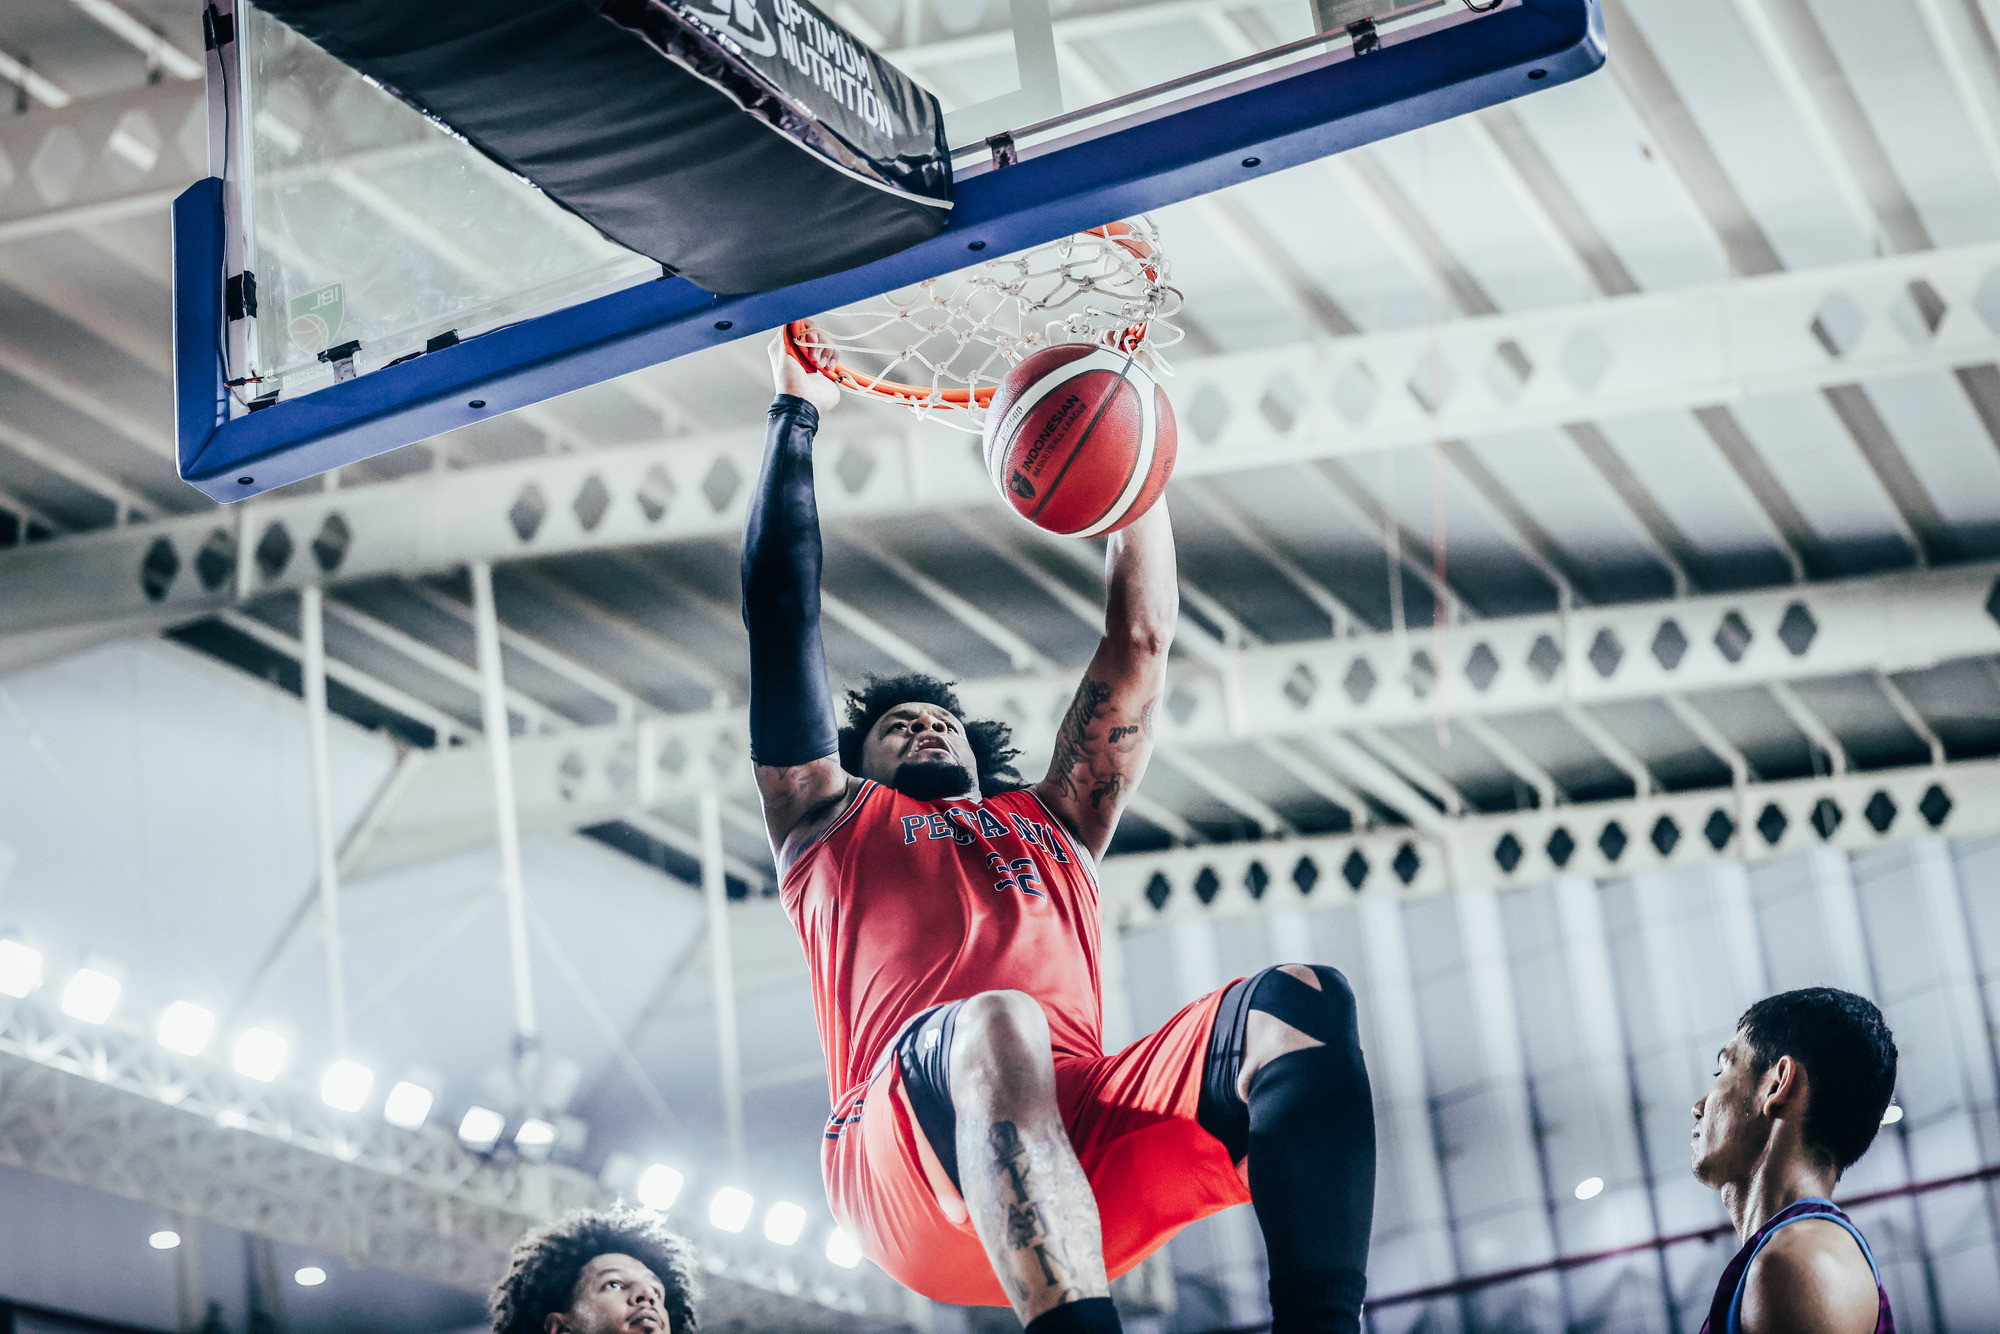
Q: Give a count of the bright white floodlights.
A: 12